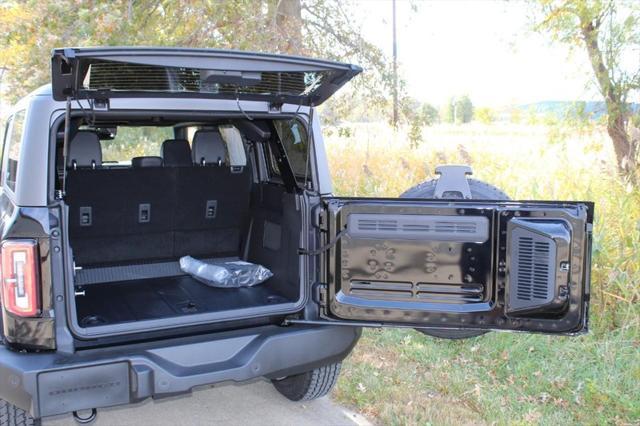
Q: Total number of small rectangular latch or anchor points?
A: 3